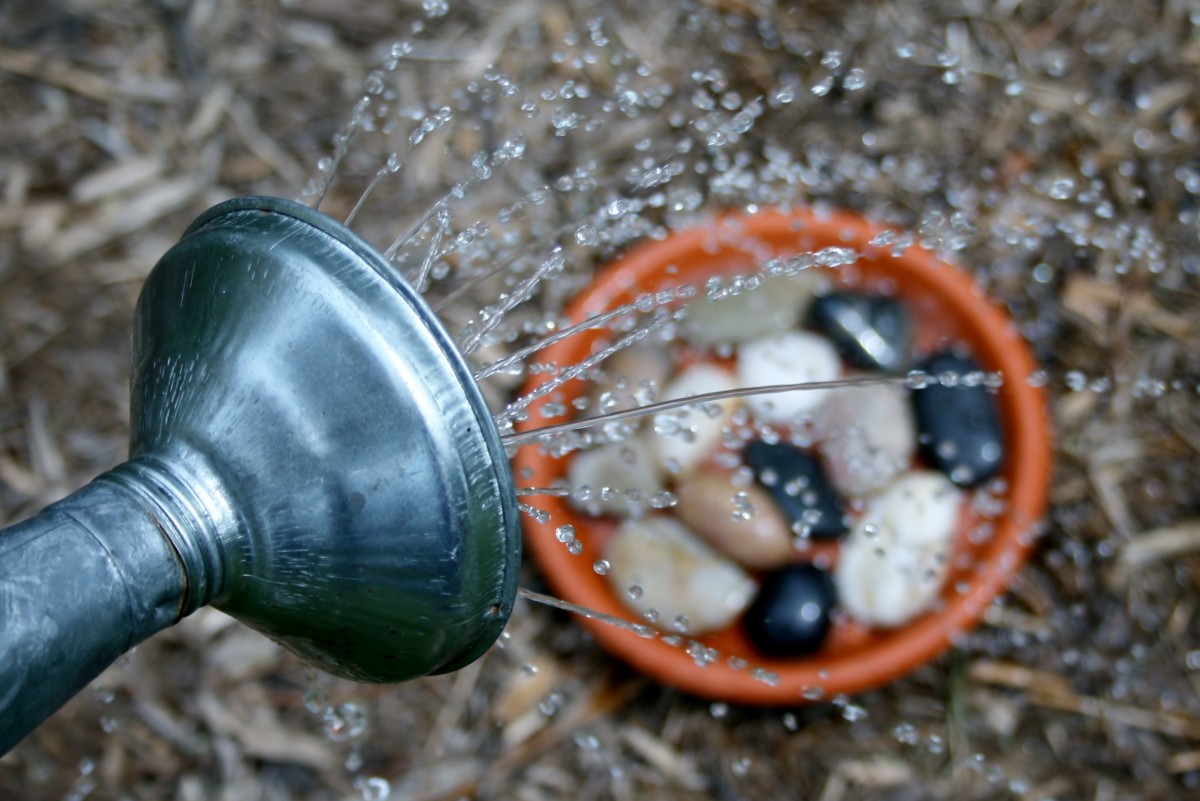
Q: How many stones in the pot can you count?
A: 13